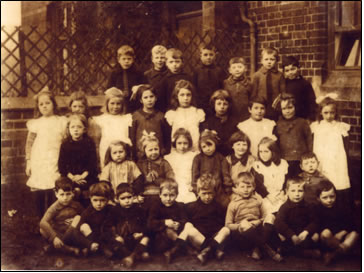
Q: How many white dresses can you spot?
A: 7